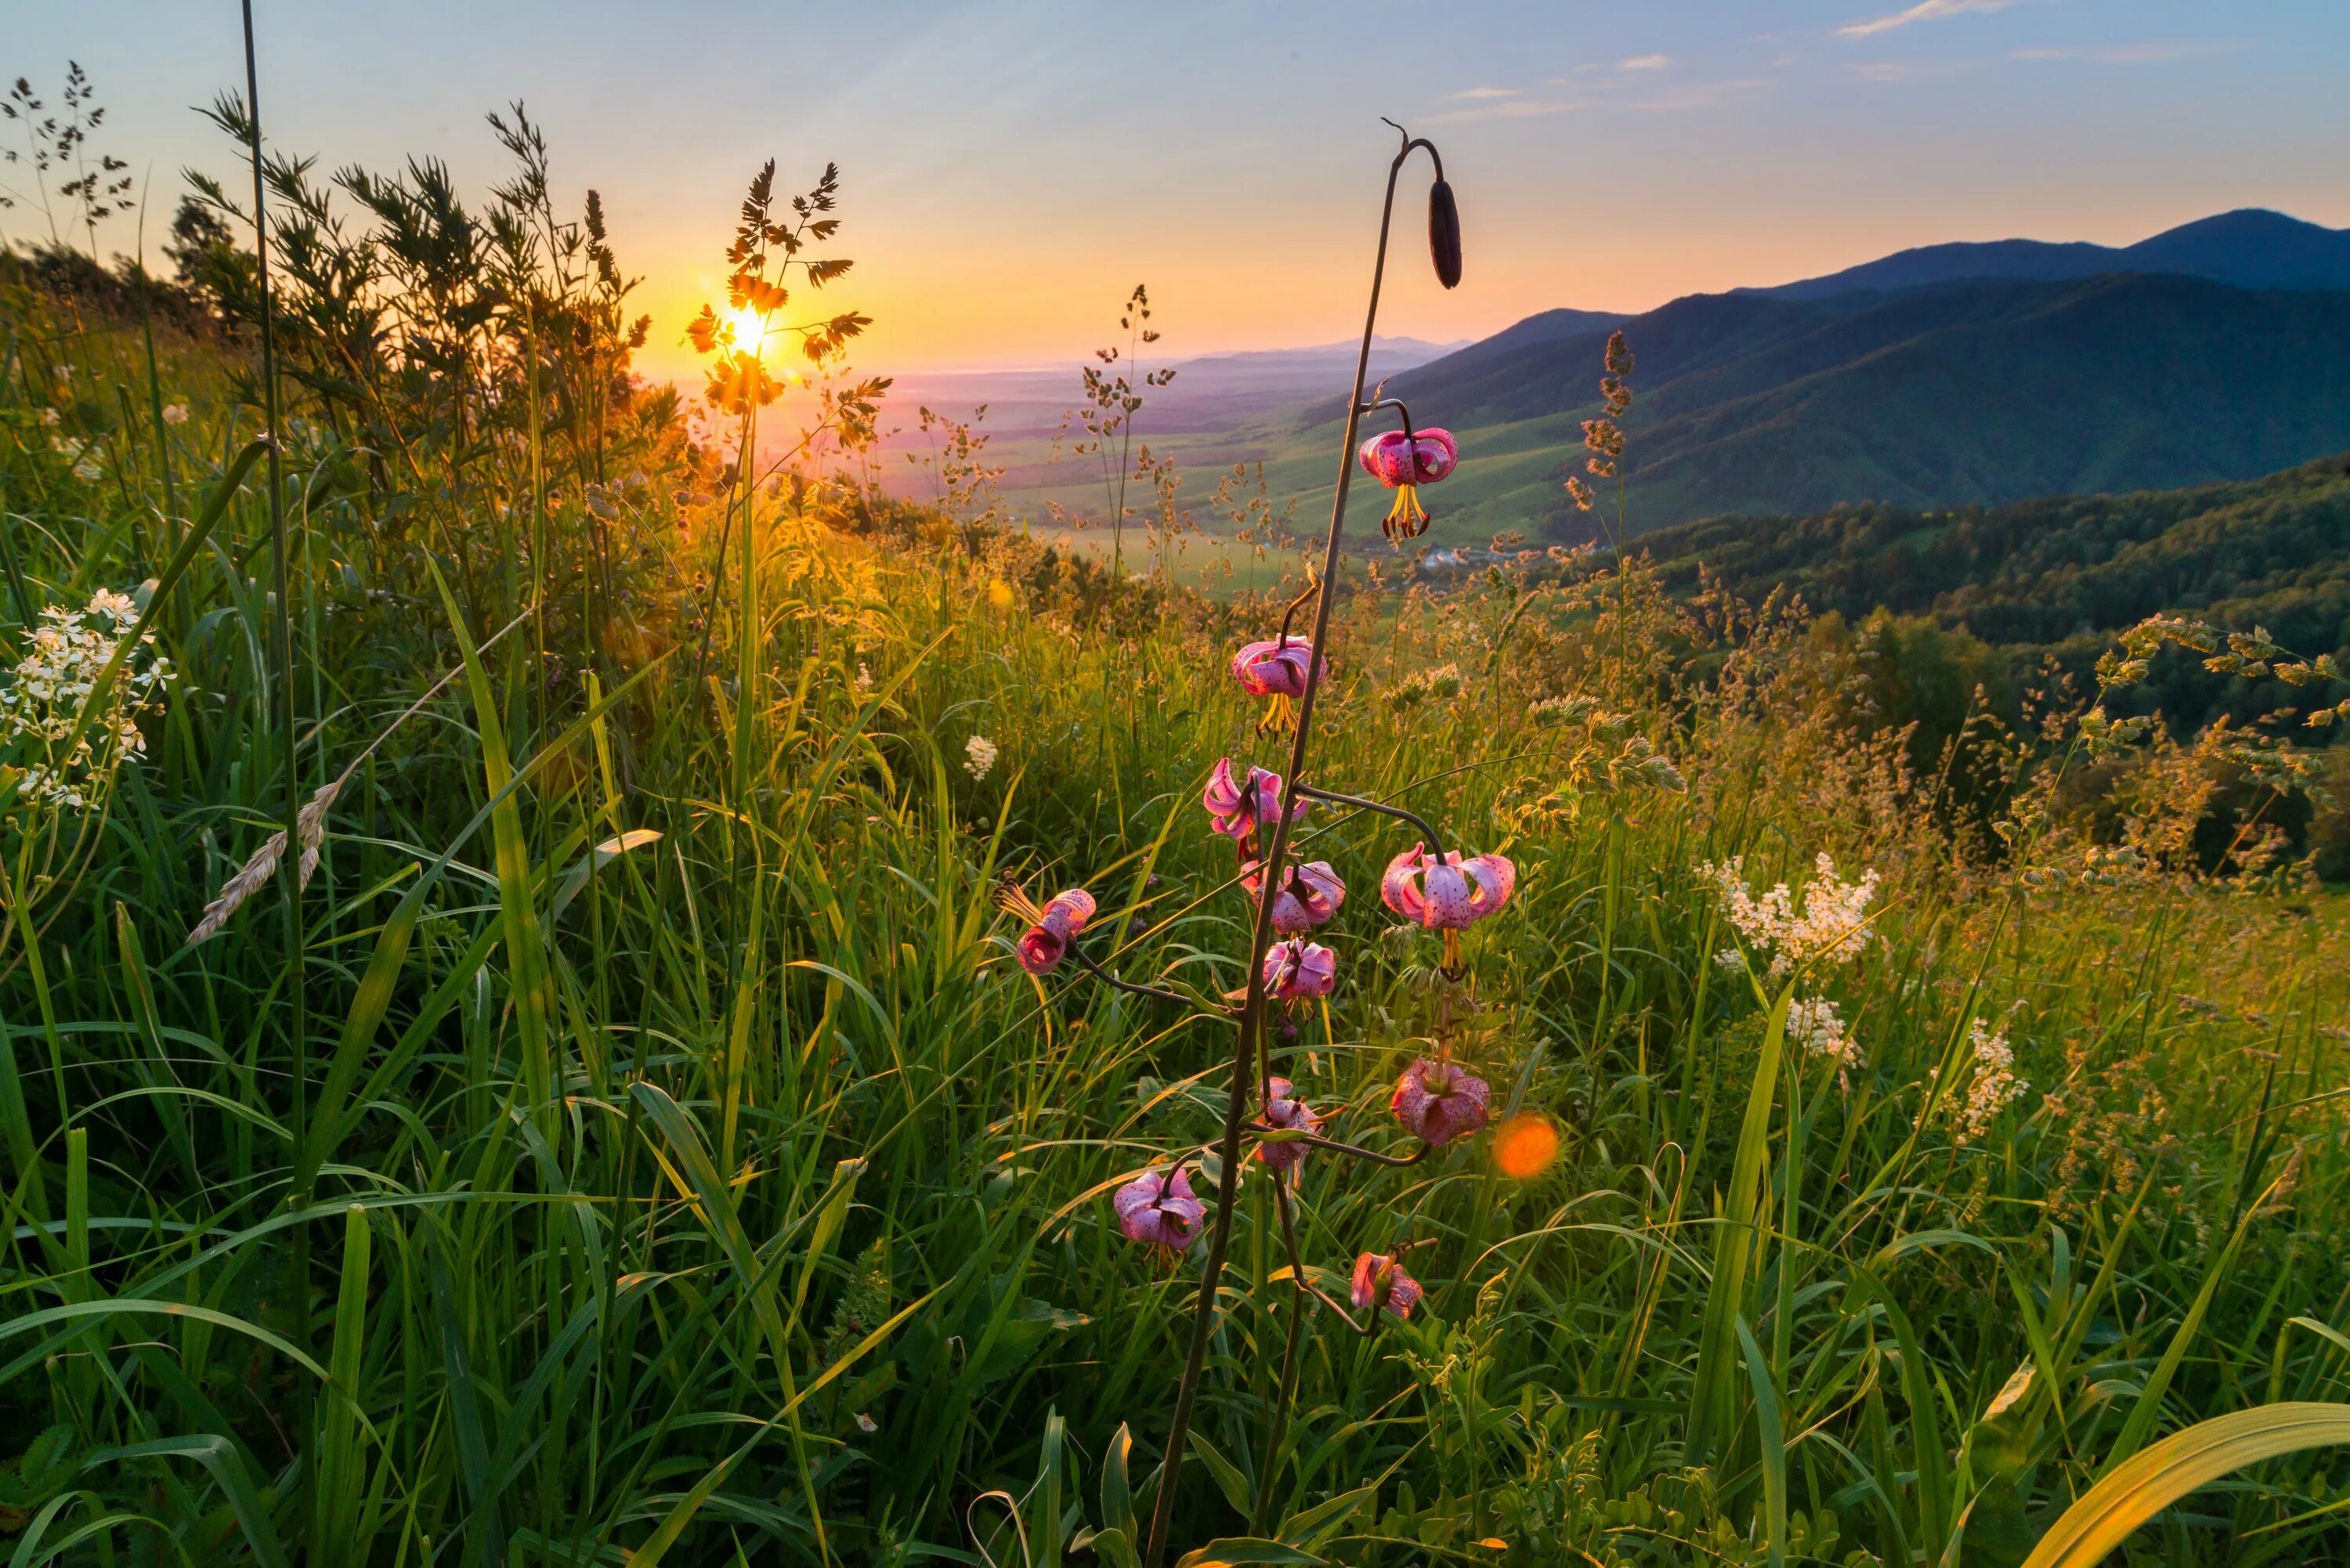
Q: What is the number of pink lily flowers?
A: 11